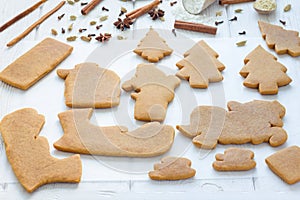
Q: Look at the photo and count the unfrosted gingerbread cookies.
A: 13